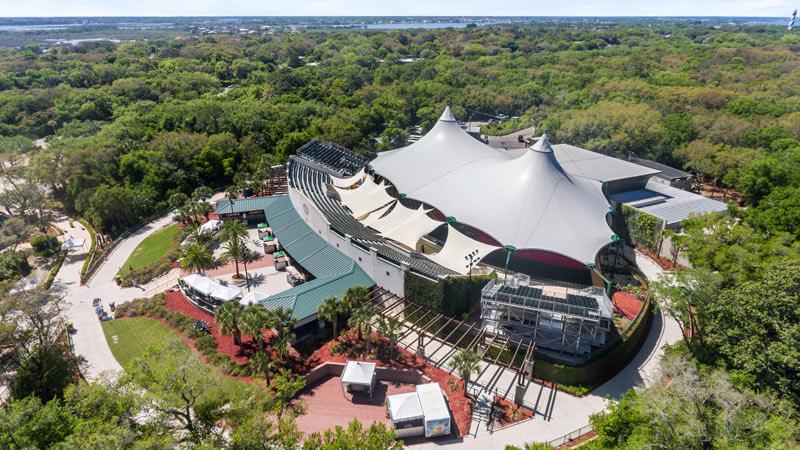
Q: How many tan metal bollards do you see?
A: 0